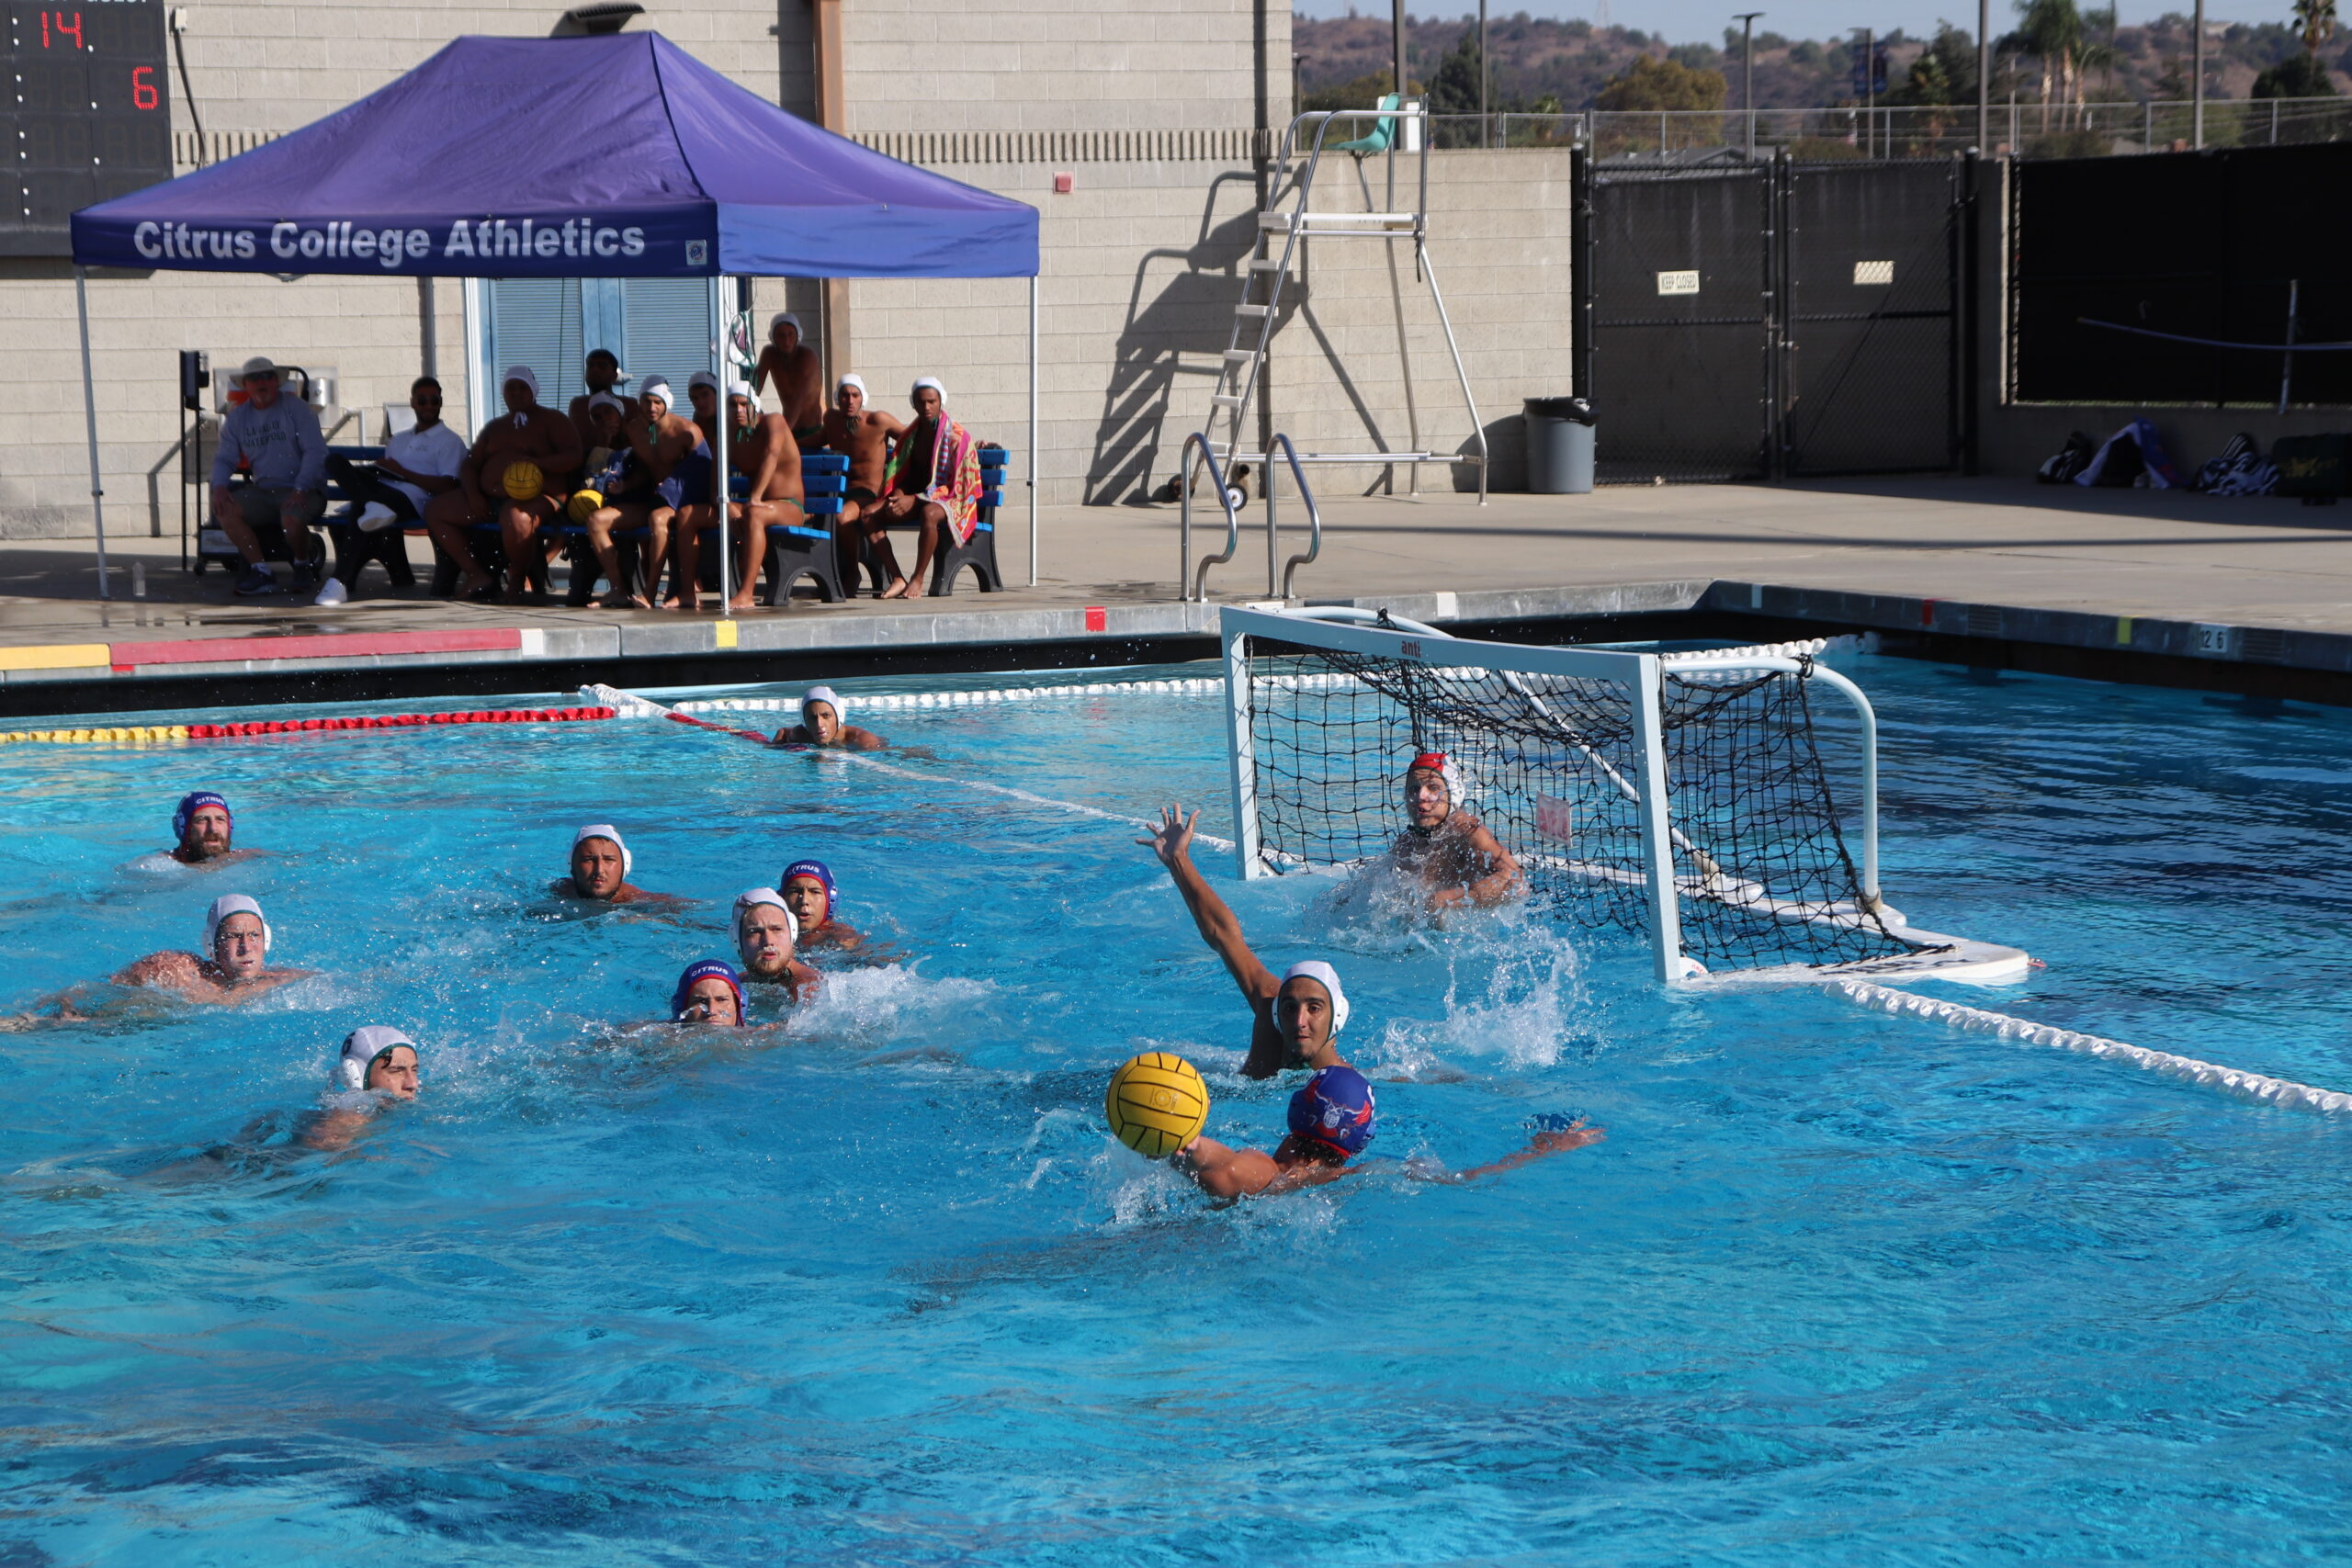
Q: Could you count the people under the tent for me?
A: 11